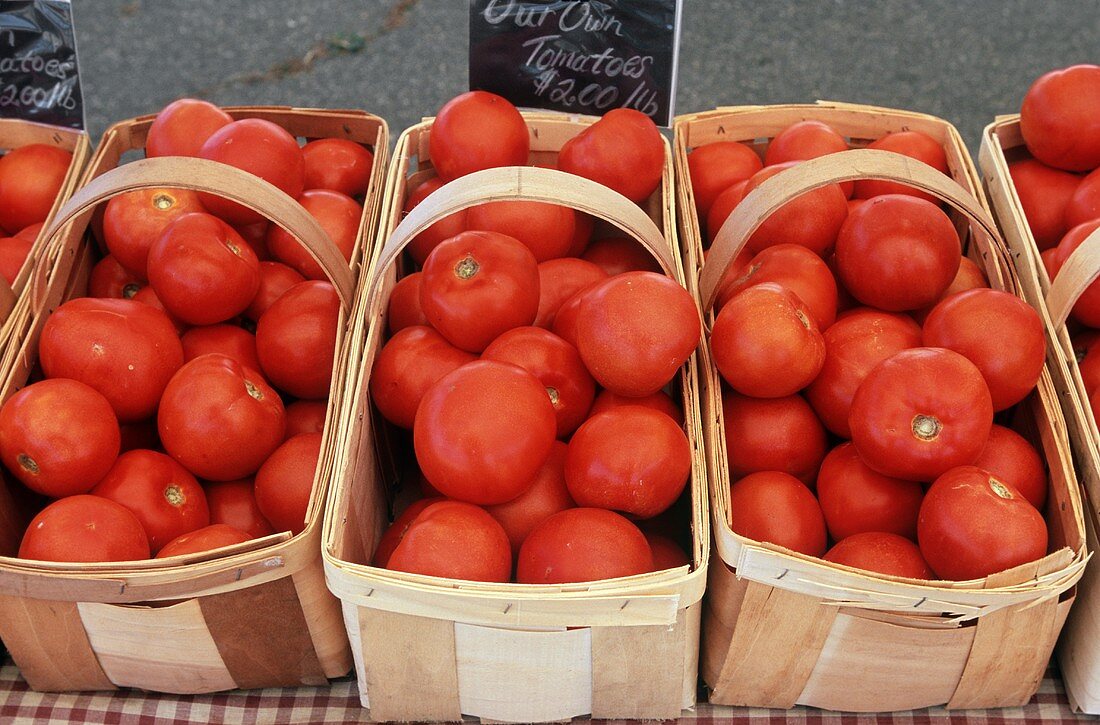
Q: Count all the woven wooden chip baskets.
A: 5